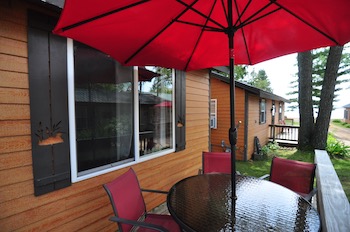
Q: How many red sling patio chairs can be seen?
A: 3